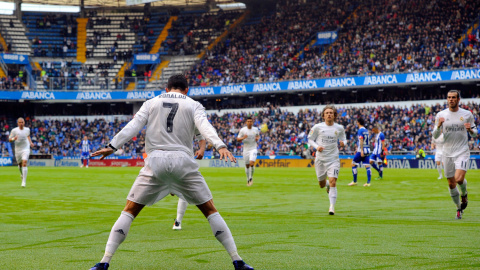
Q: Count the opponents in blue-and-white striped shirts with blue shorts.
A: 3